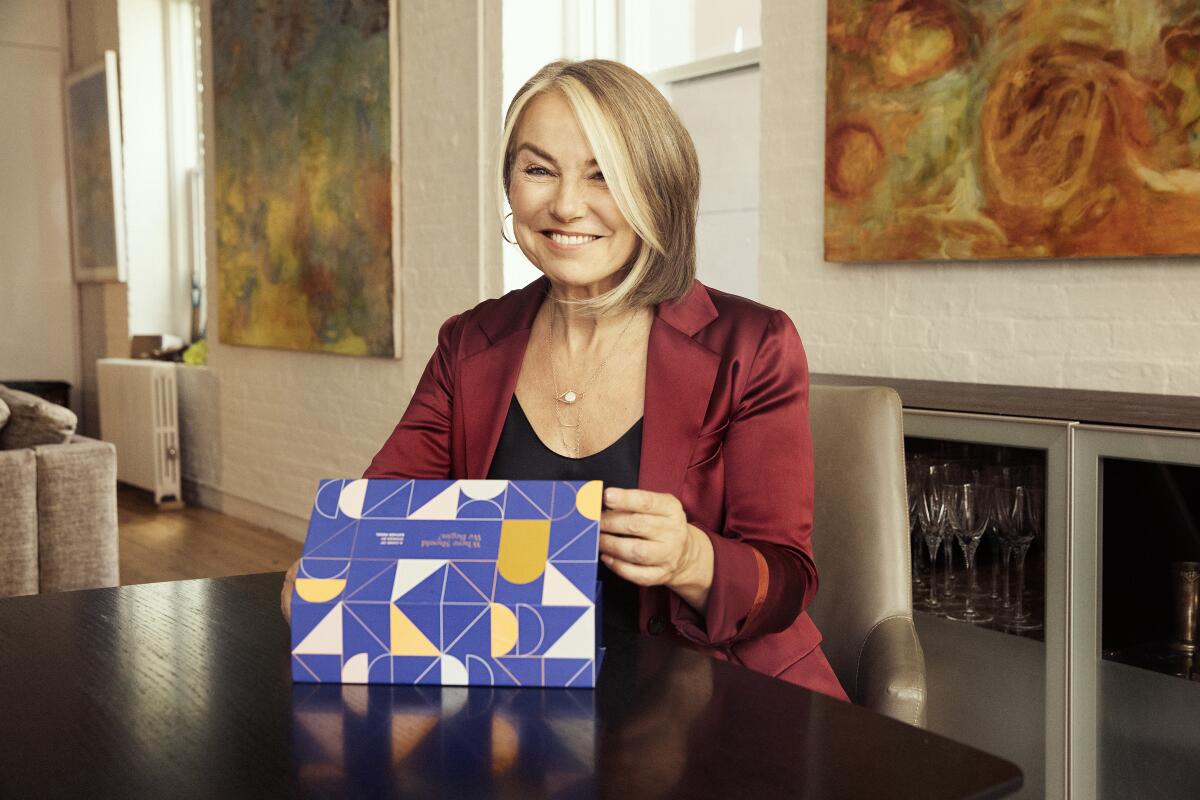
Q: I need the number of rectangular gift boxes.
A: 1